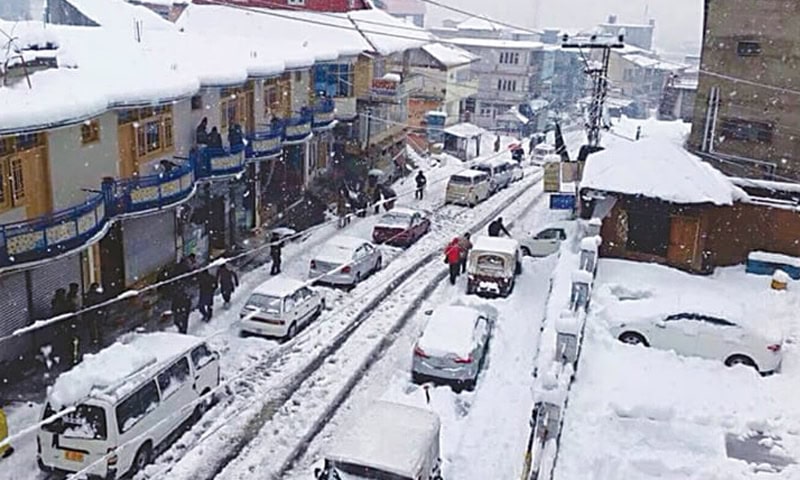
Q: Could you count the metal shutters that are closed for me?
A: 3